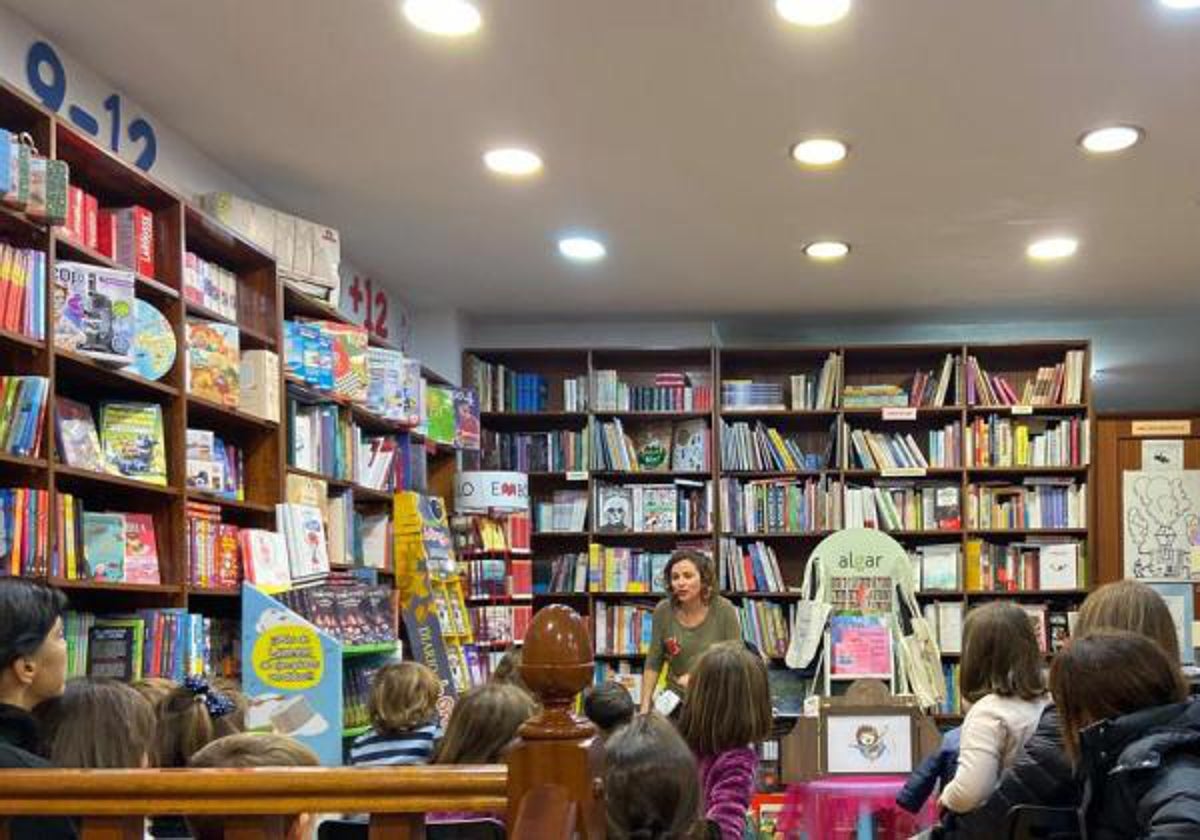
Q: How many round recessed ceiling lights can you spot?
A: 9